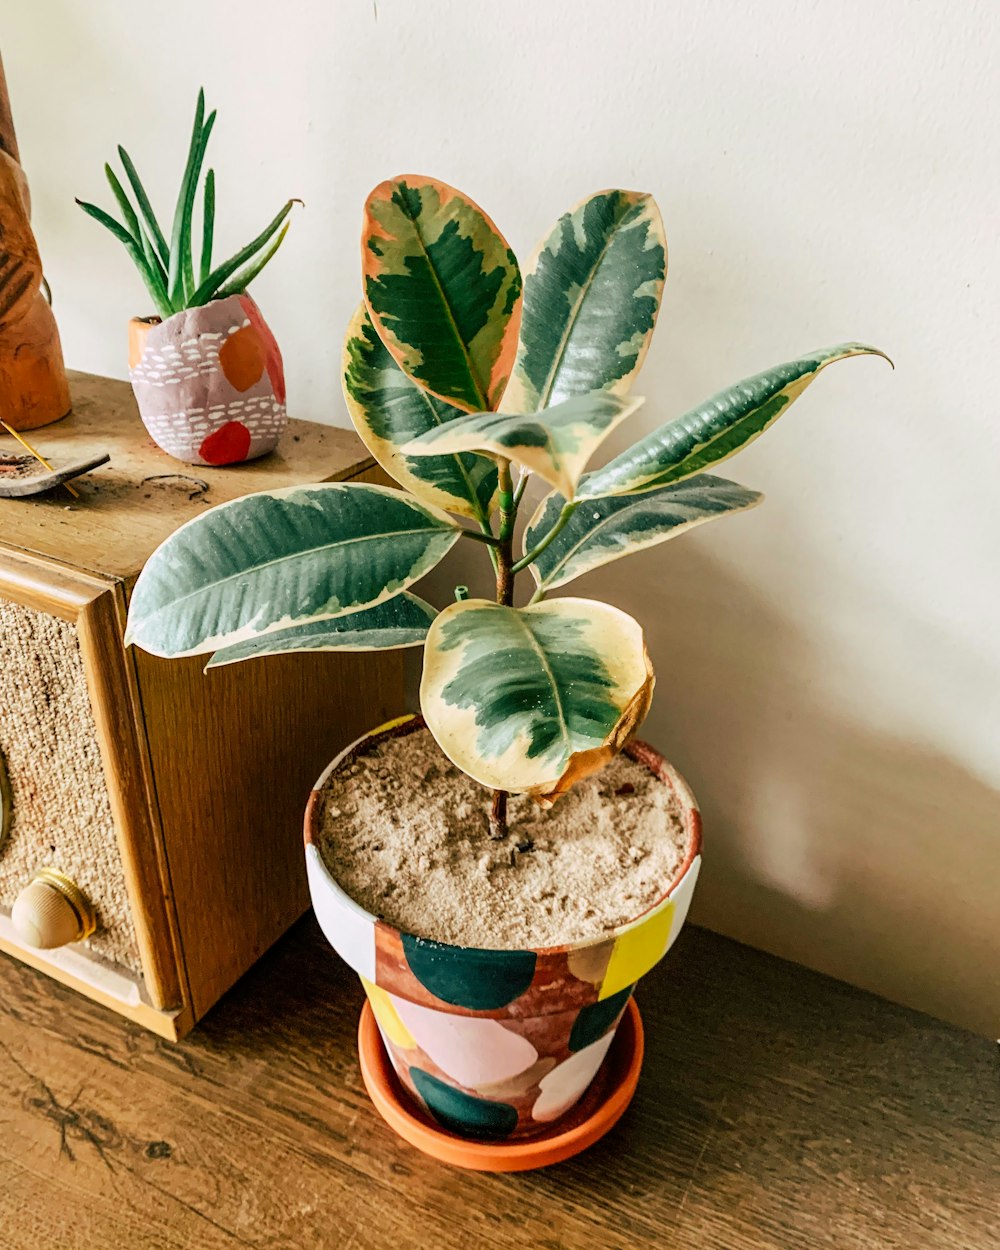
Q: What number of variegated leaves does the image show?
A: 9